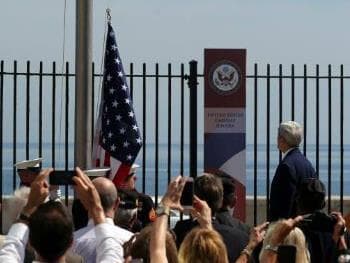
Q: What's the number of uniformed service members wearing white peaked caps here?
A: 3